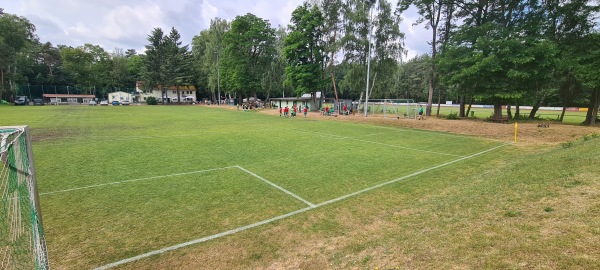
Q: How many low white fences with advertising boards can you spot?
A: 1